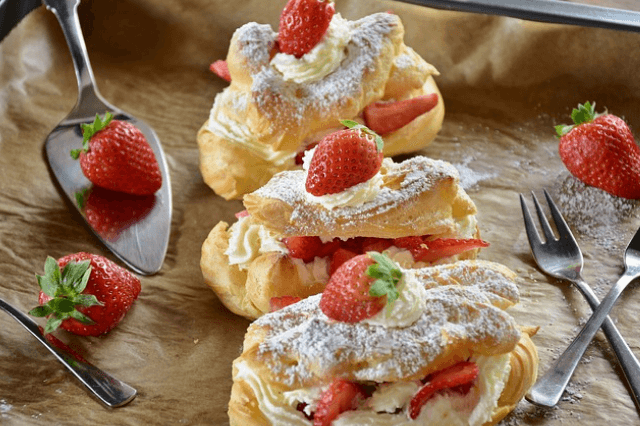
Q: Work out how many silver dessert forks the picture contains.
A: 2